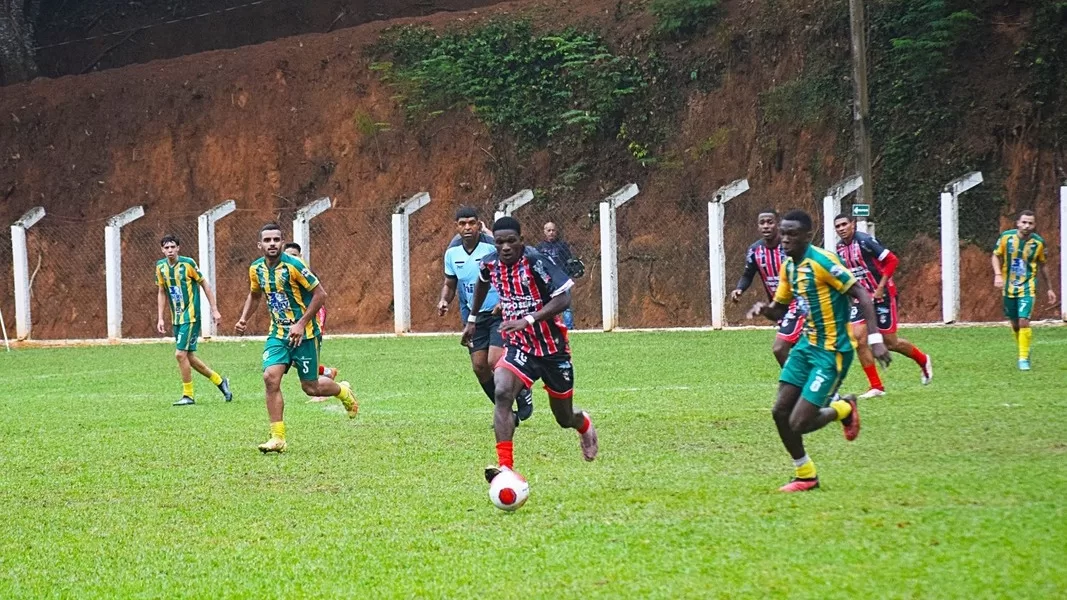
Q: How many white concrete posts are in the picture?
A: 11